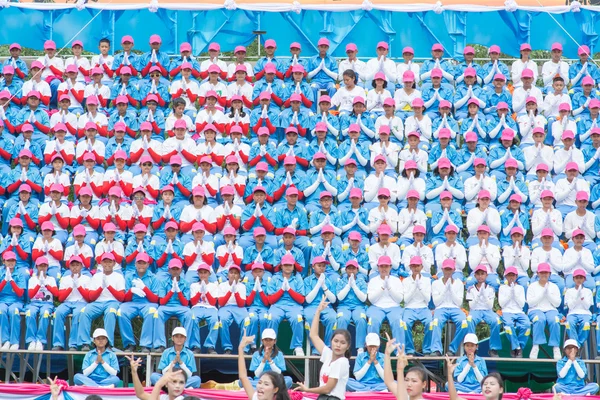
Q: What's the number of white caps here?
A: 6